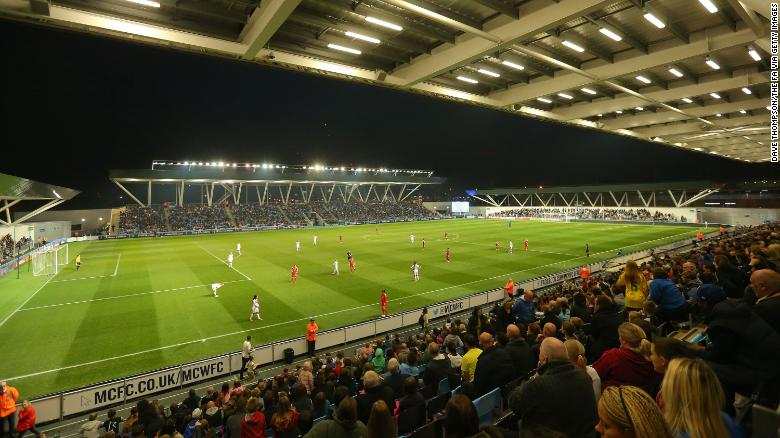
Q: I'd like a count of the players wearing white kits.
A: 10